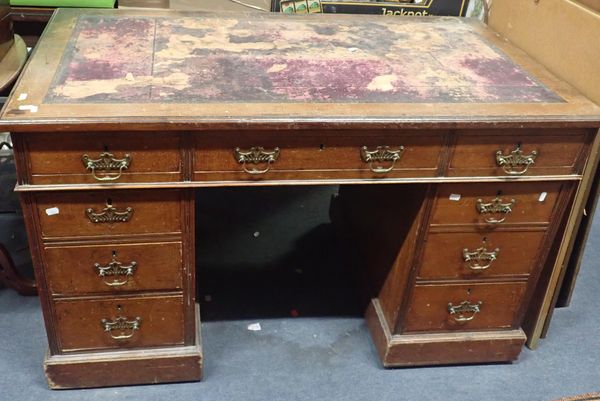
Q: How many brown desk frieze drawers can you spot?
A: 3